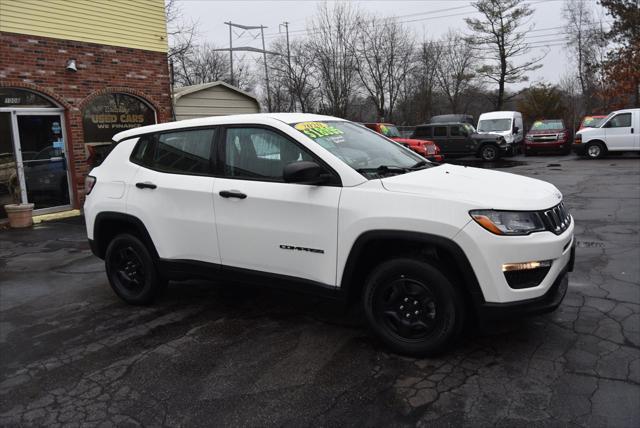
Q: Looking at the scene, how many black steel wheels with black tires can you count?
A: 2